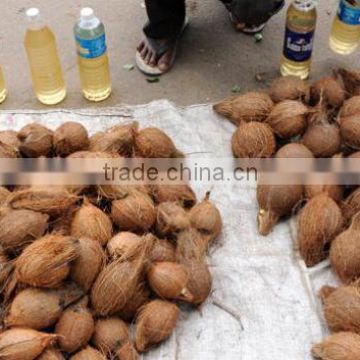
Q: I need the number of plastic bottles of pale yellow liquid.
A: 5